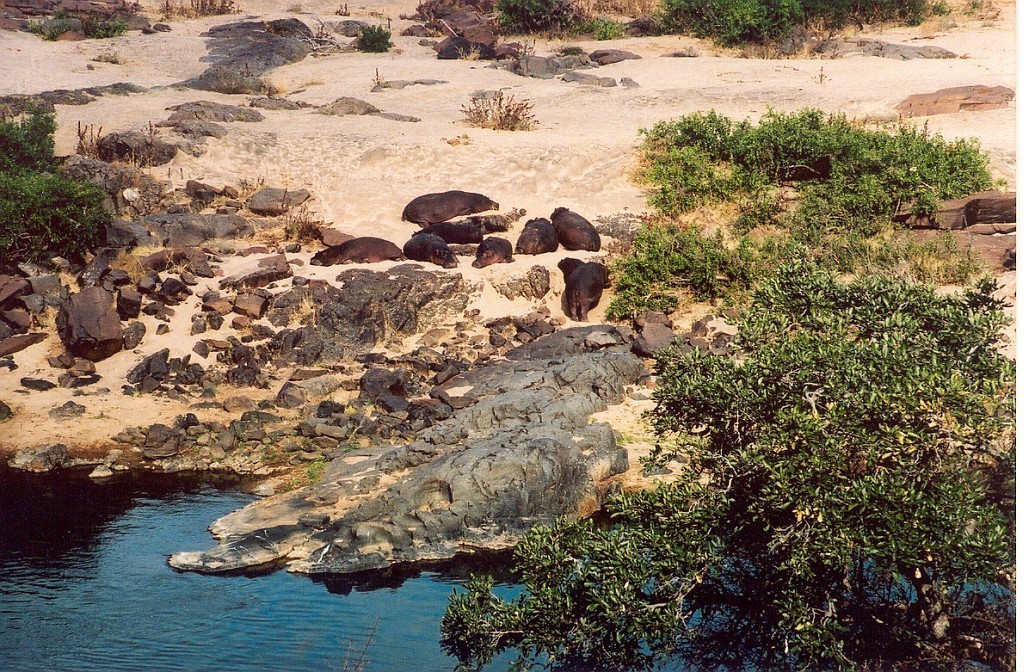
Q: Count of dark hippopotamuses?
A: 8